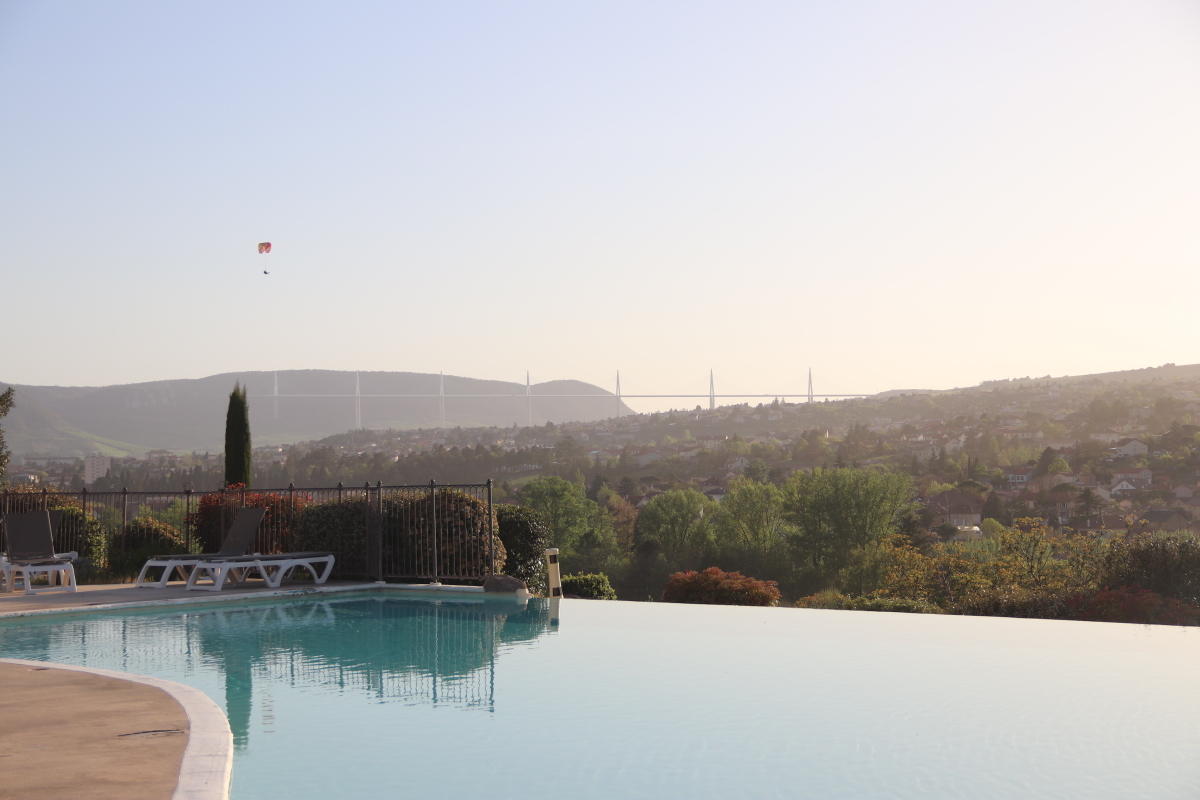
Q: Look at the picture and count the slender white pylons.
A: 7